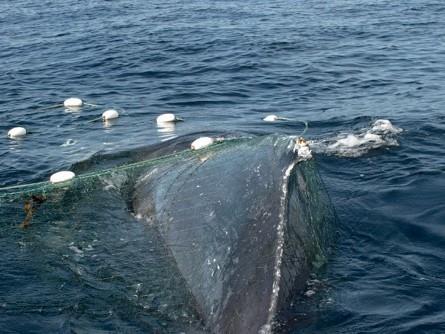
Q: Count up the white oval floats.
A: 7